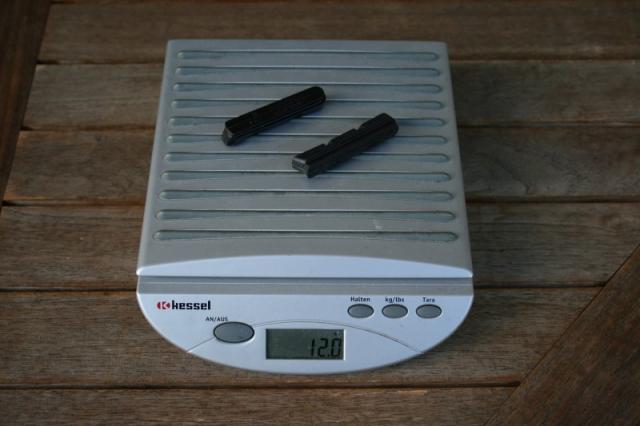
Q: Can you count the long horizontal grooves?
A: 11